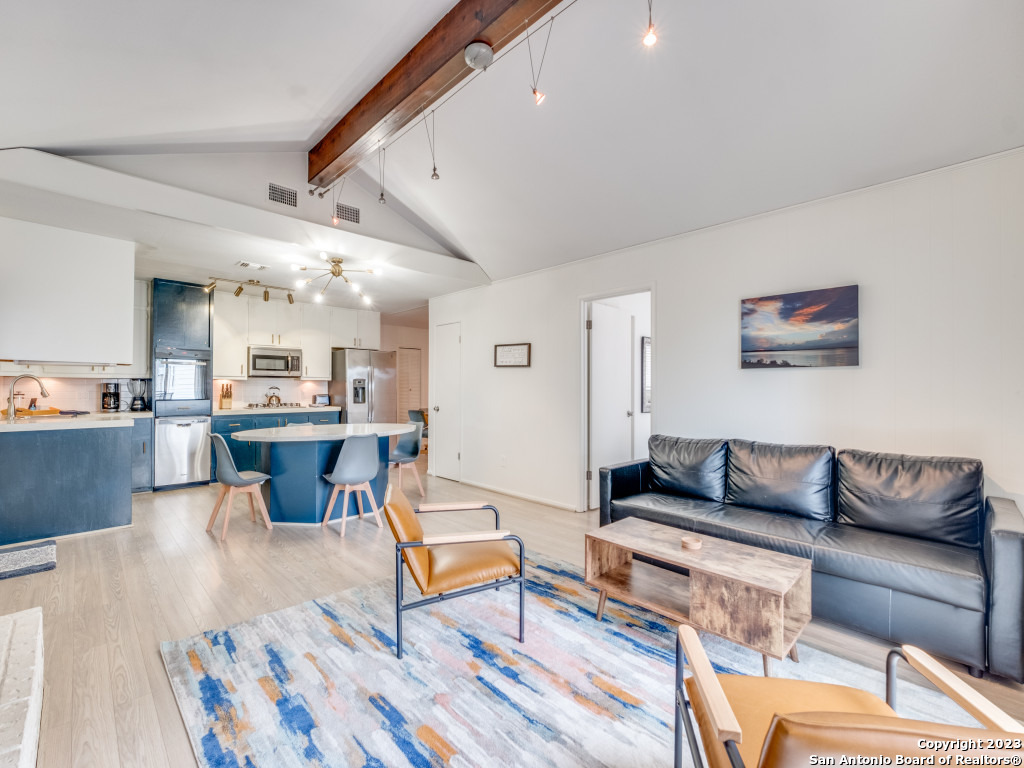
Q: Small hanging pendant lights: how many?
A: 5